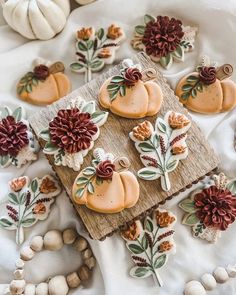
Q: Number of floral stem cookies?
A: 4